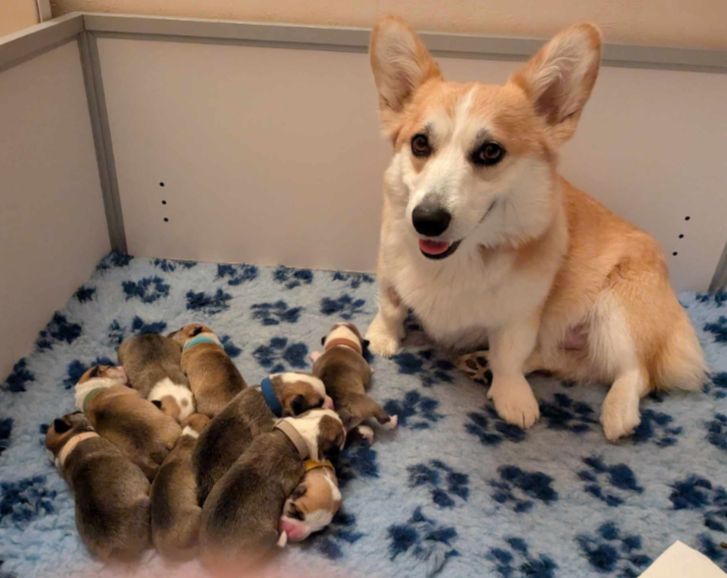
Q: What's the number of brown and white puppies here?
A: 9